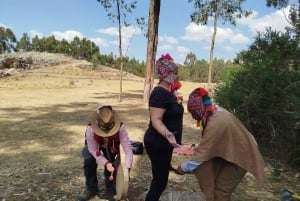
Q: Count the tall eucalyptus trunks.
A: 3